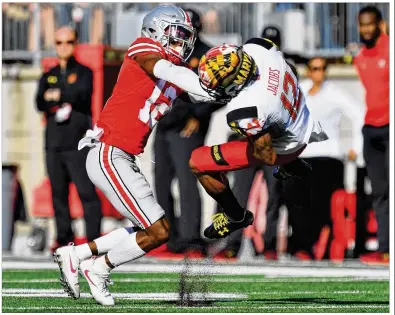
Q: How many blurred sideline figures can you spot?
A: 5